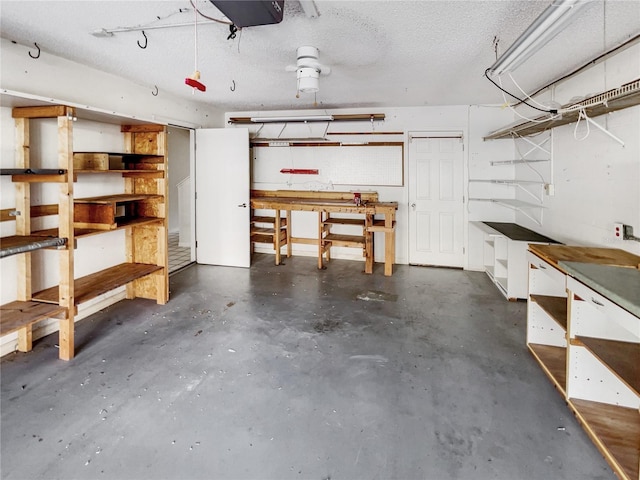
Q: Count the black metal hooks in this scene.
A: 4